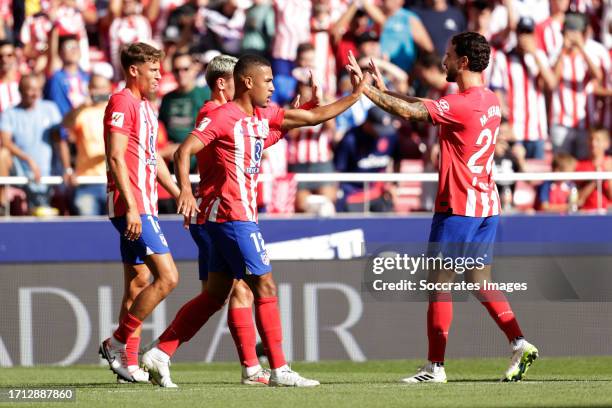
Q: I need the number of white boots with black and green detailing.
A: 2